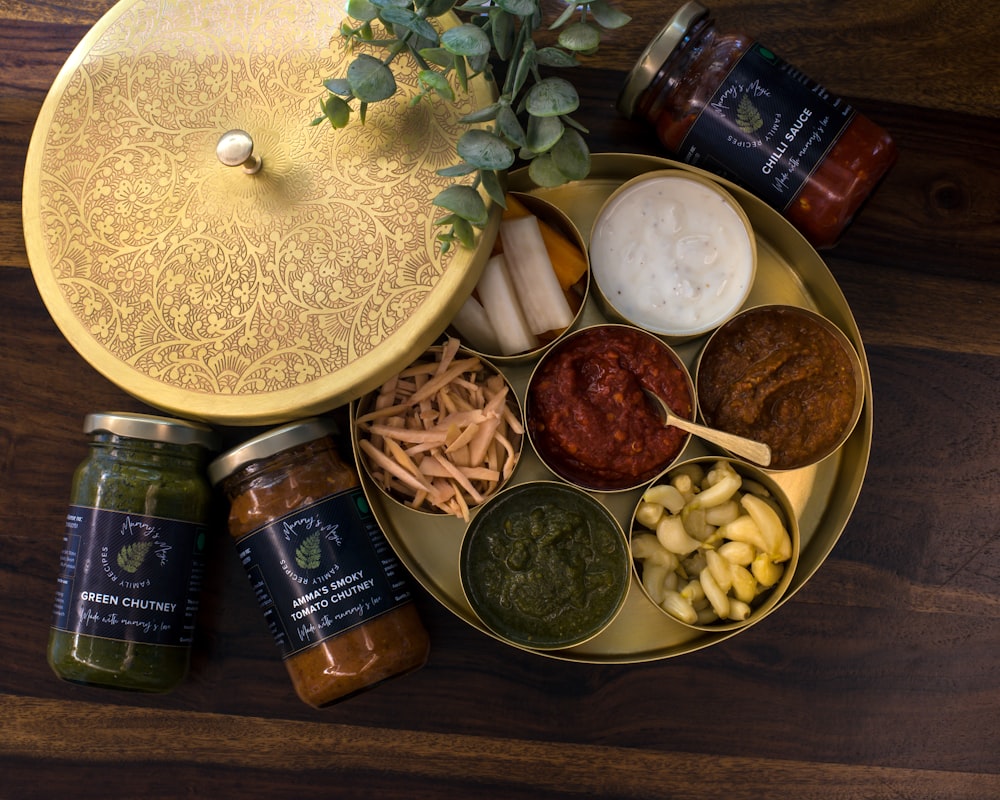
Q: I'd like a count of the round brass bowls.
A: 7